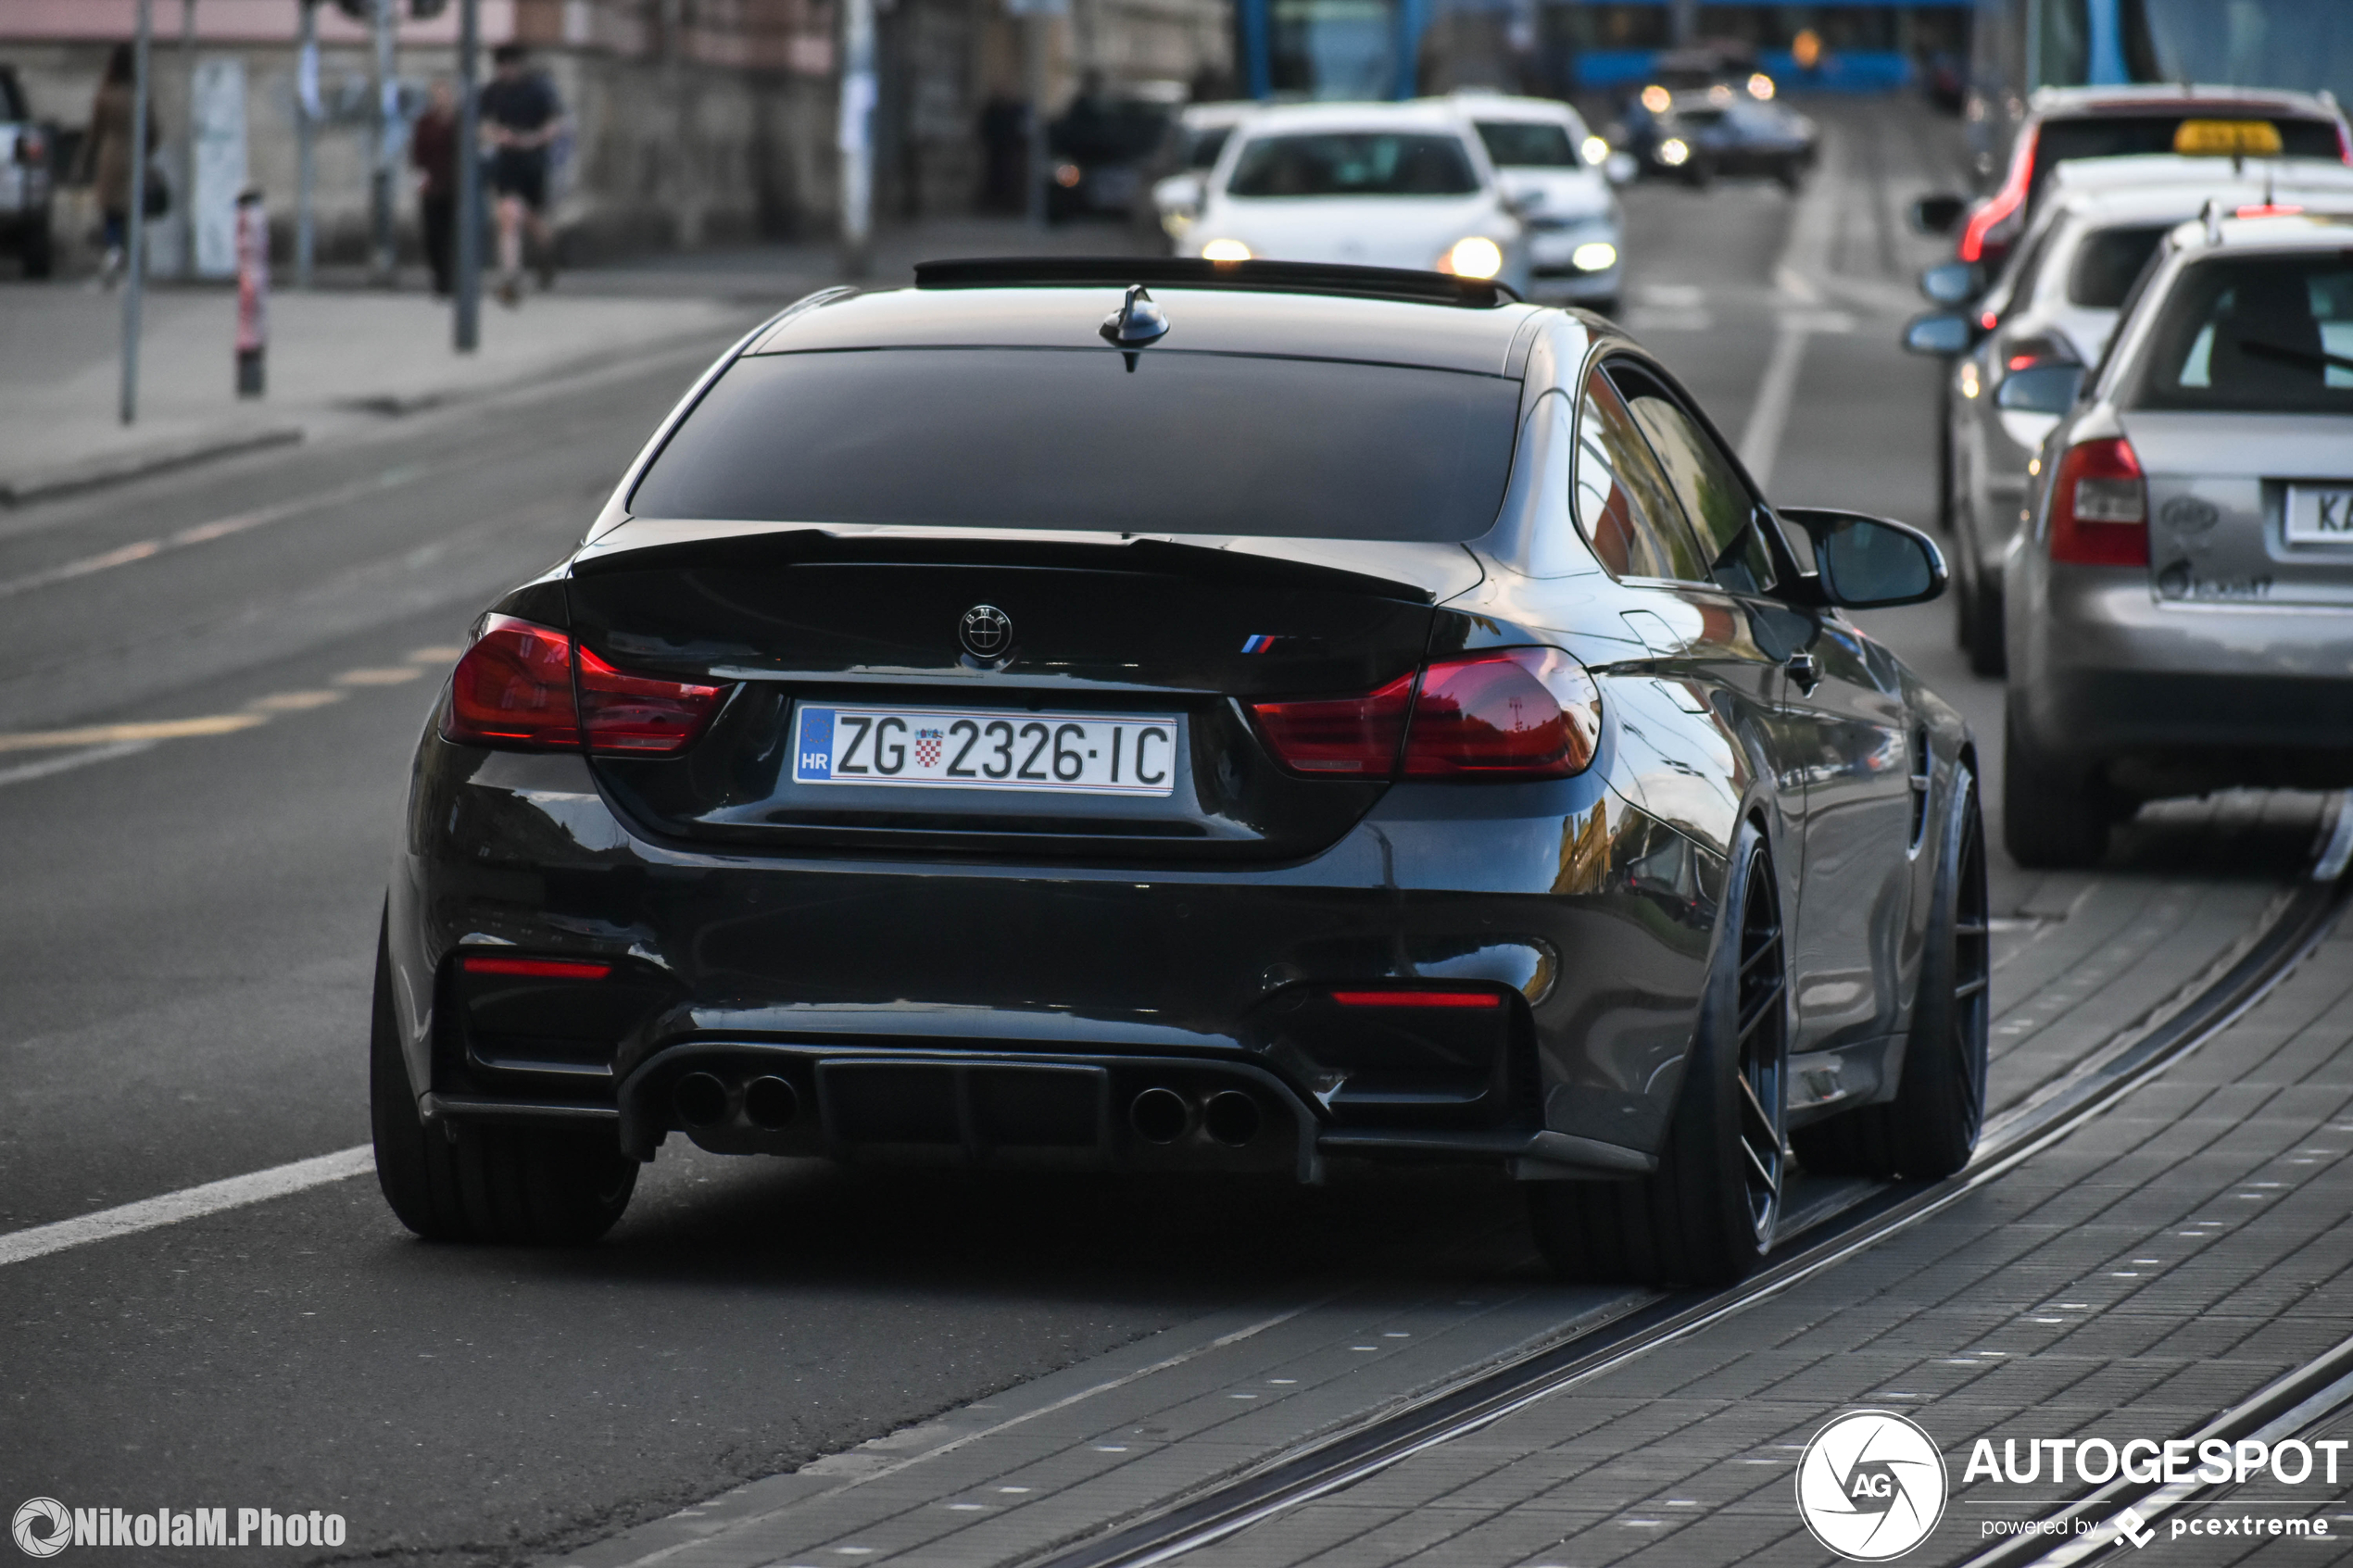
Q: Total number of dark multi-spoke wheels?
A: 2